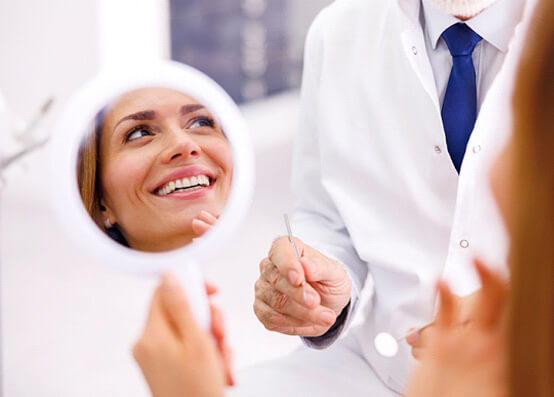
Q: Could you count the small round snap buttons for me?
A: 4